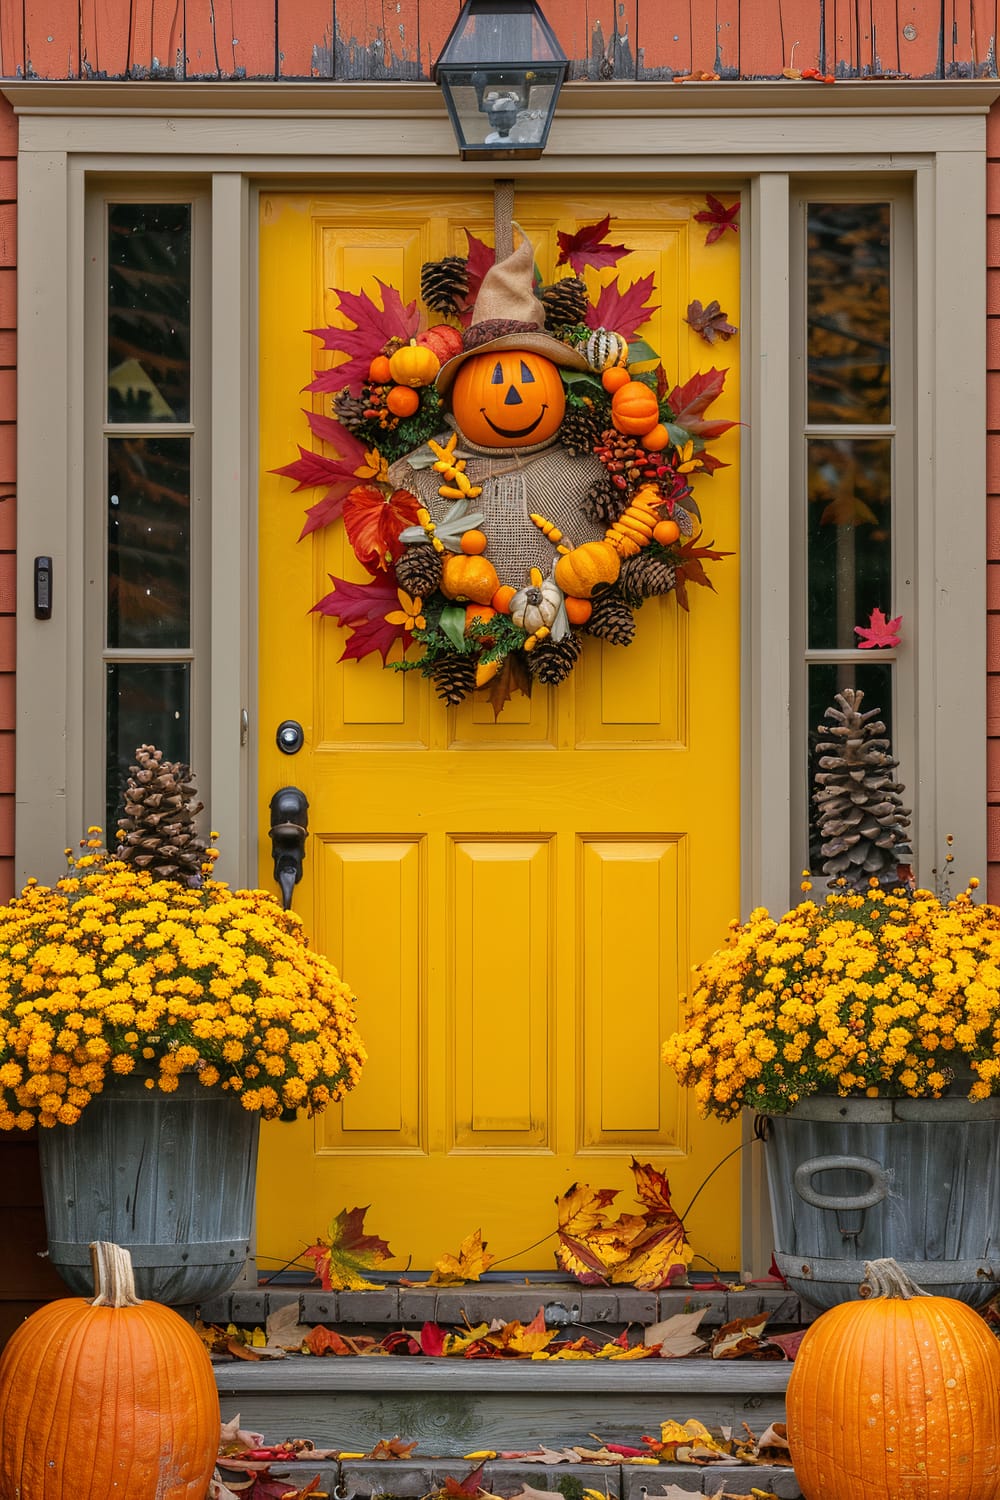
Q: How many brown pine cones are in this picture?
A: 12